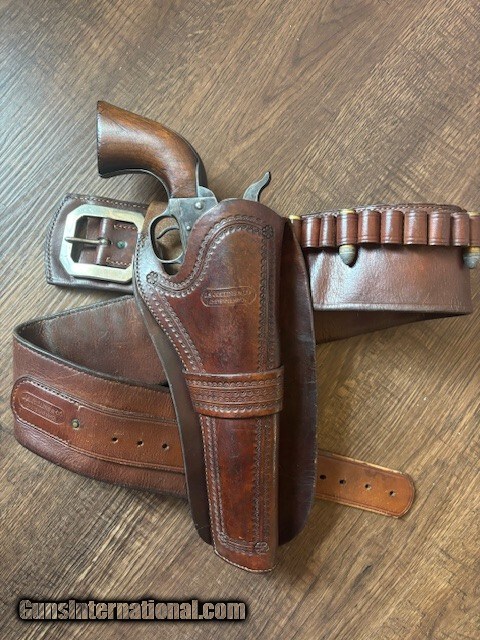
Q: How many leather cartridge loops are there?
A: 10